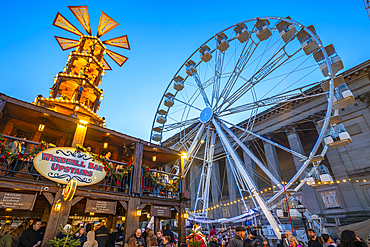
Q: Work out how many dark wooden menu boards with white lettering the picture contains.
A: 3